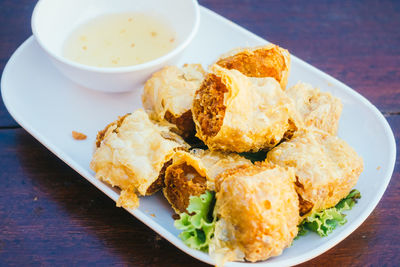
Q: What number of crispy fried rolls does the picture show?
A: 8